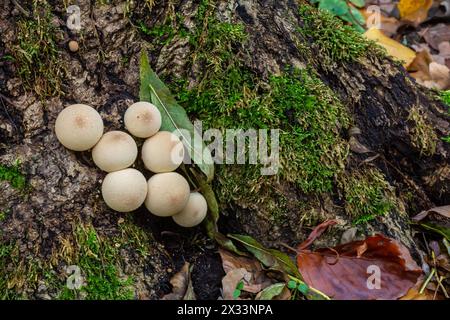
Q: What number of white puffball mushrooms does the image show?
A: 7